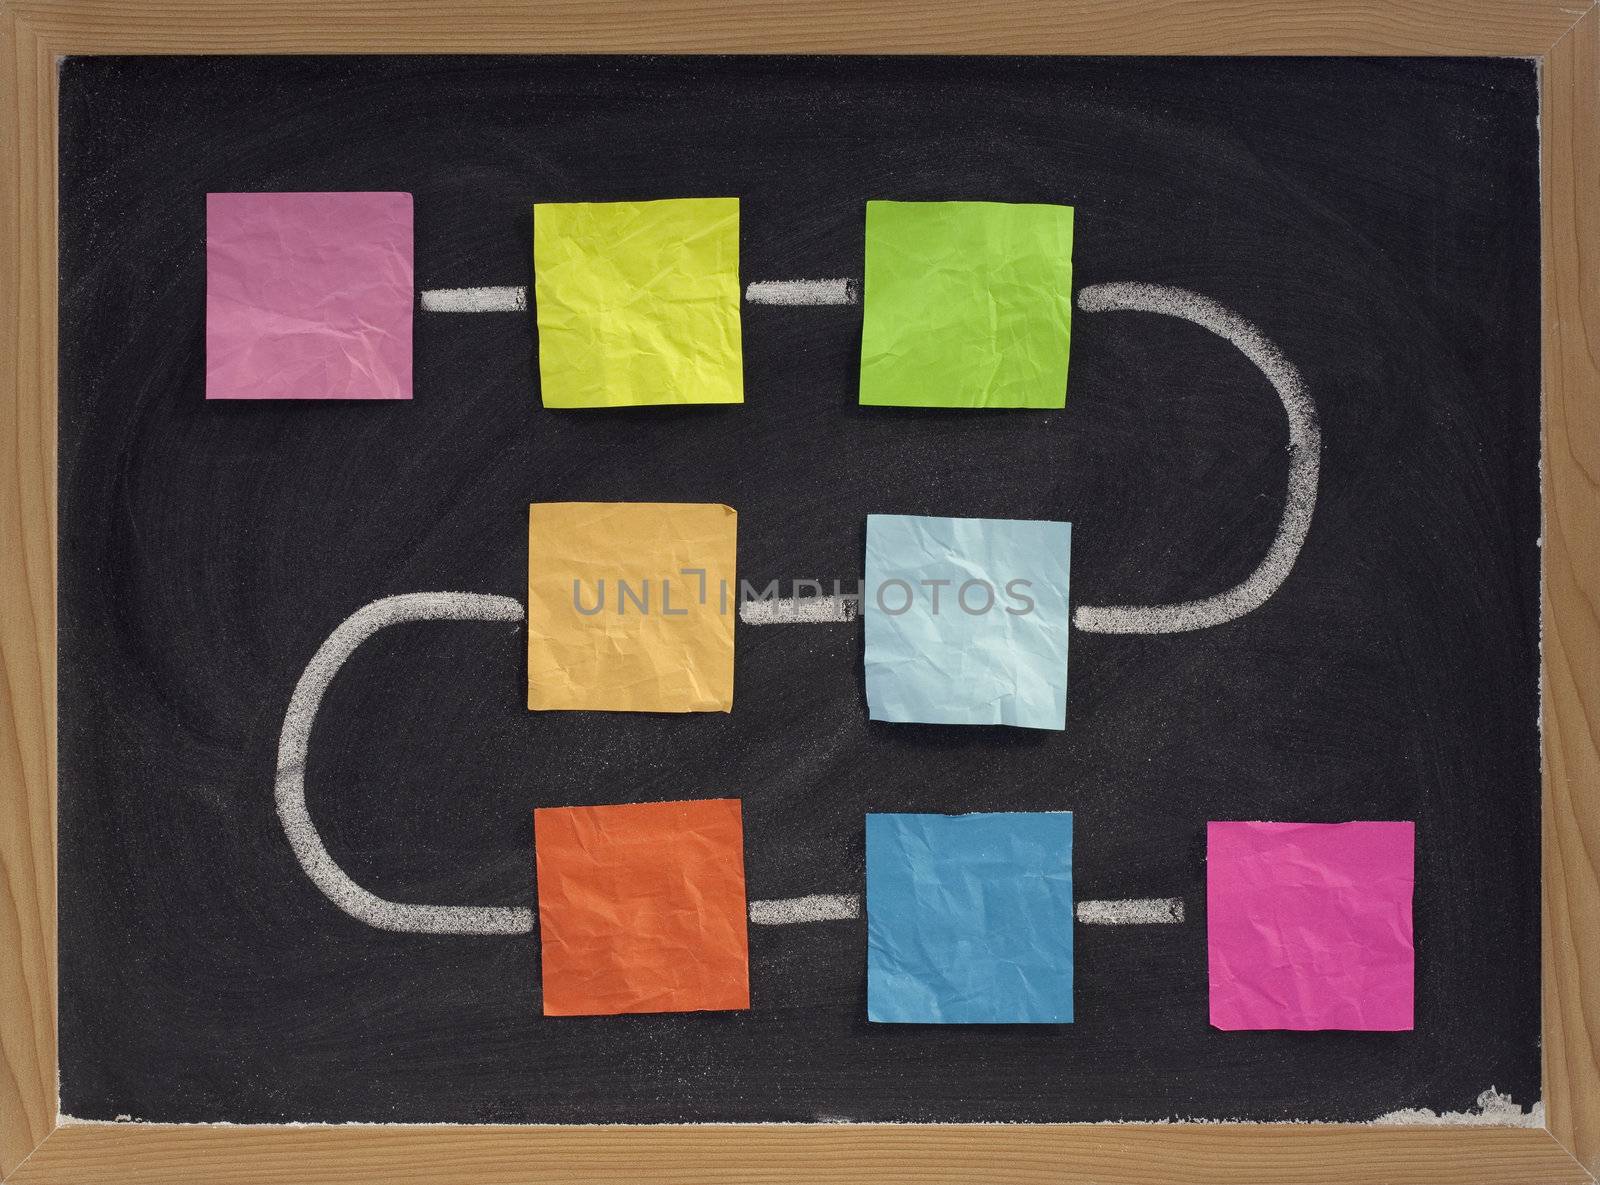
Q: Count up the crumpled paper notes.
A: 8